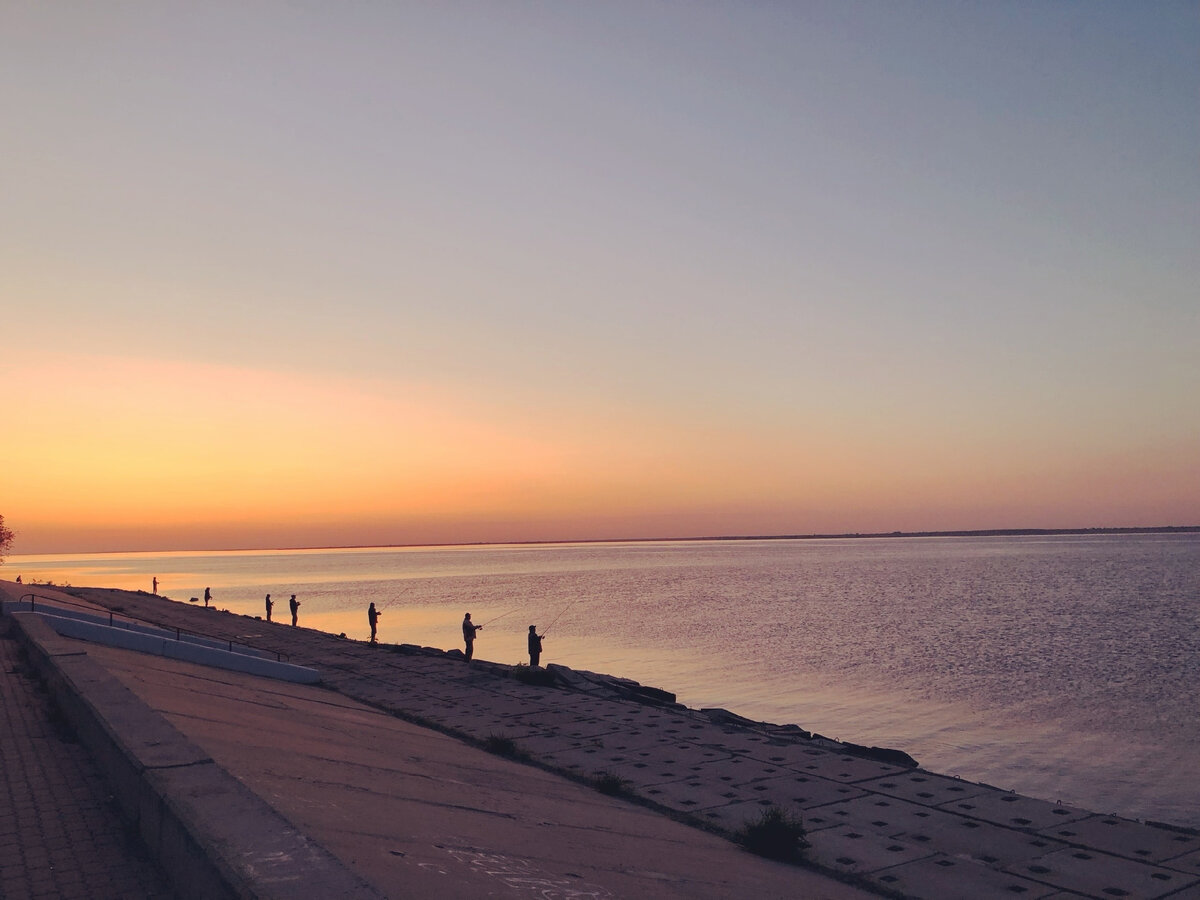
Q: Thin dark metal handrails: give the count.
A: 1